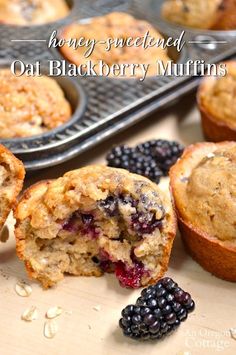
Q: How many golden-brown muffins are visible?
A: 8